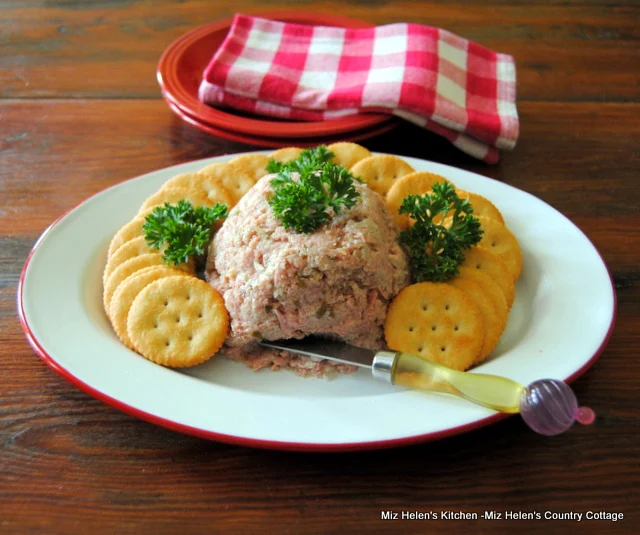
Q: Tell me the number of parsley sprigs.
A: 3